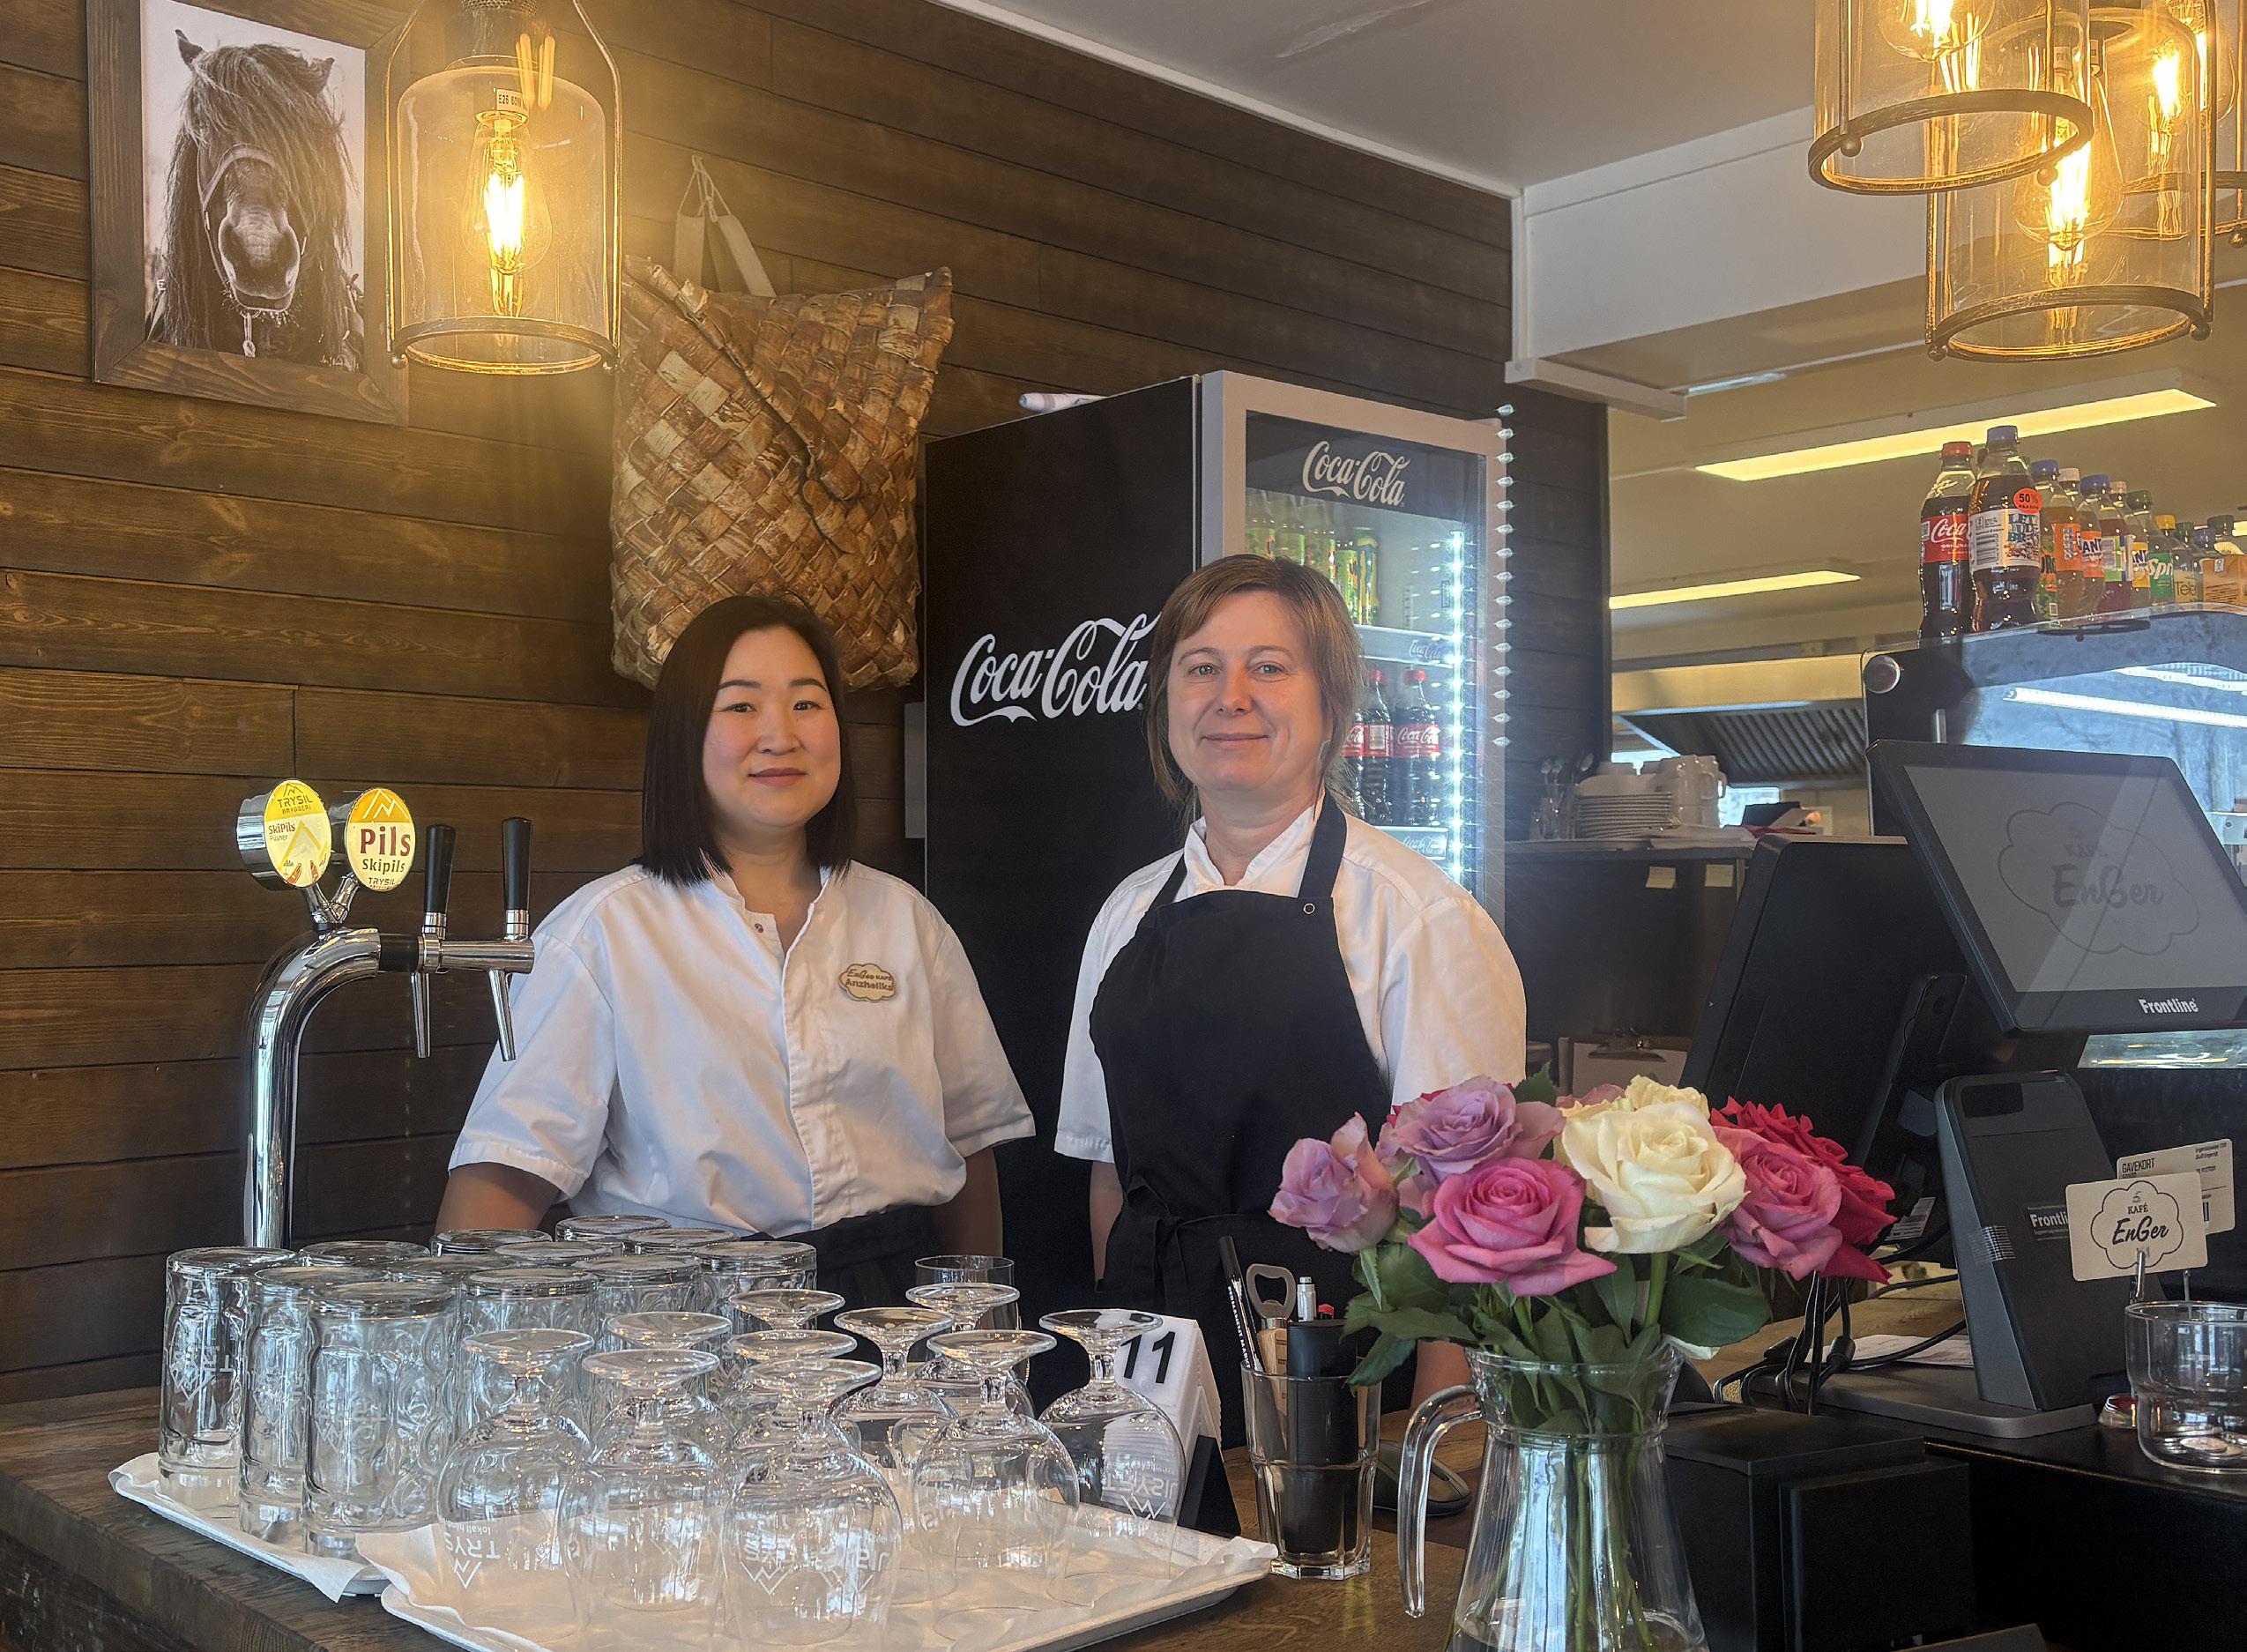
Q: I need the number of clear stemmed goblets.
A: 10